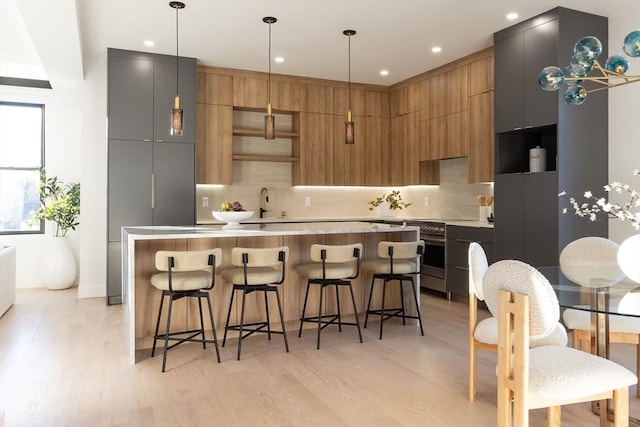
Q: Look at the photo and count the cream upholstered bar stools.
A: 4